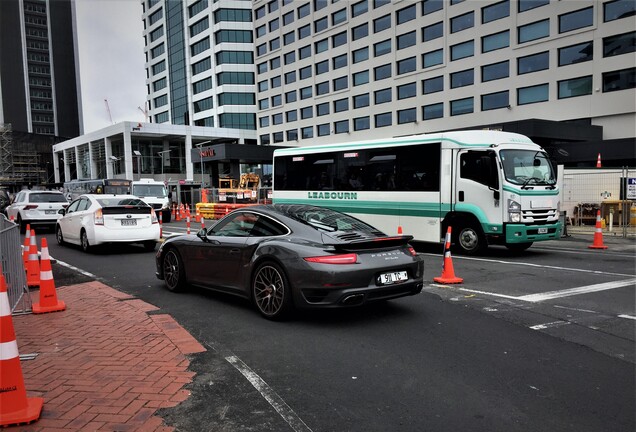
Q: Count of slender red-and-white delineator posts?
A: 3